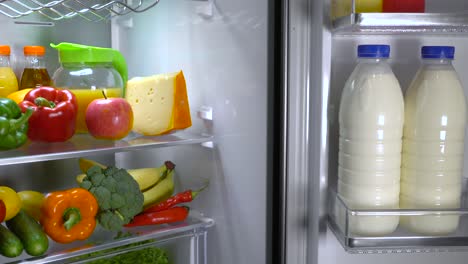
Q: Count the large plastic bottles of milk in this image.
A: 2